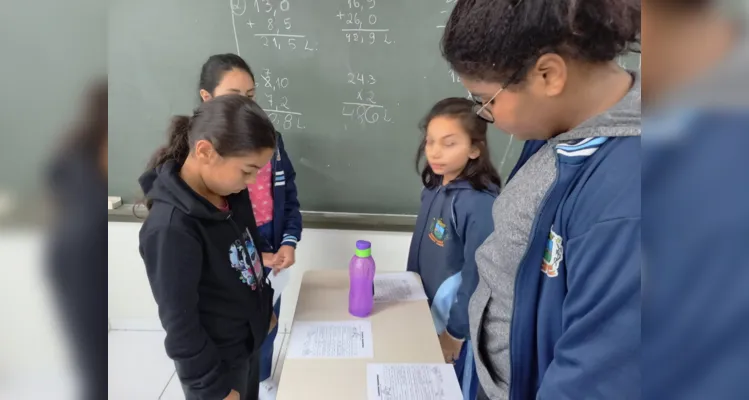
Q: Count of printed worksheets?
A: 3